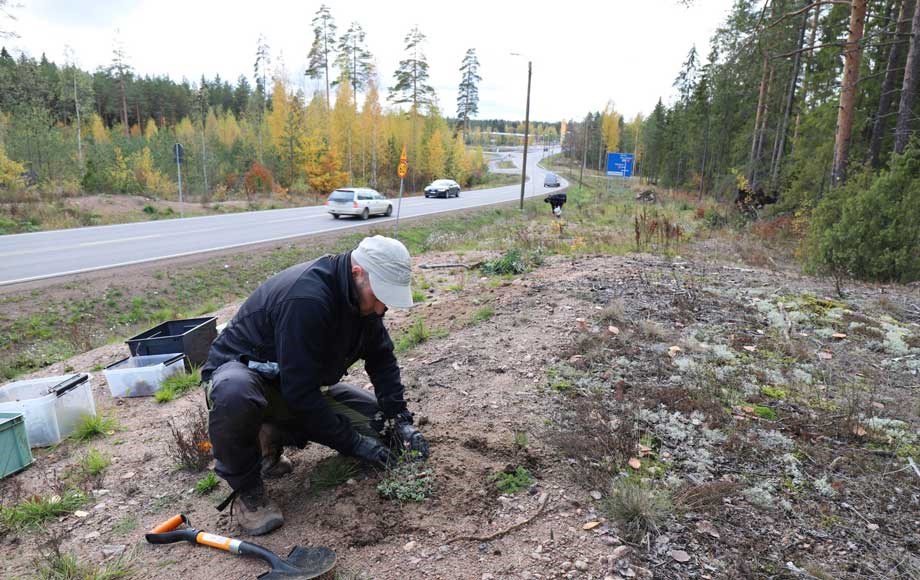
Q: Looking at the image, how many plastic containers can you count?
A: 4